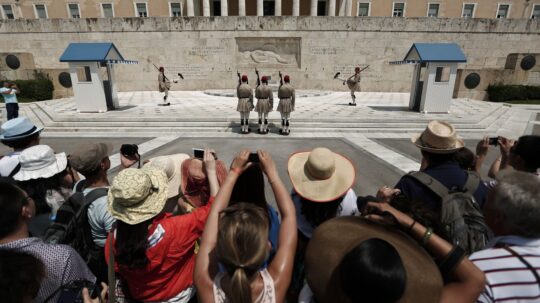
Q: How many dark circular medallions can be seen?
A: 4